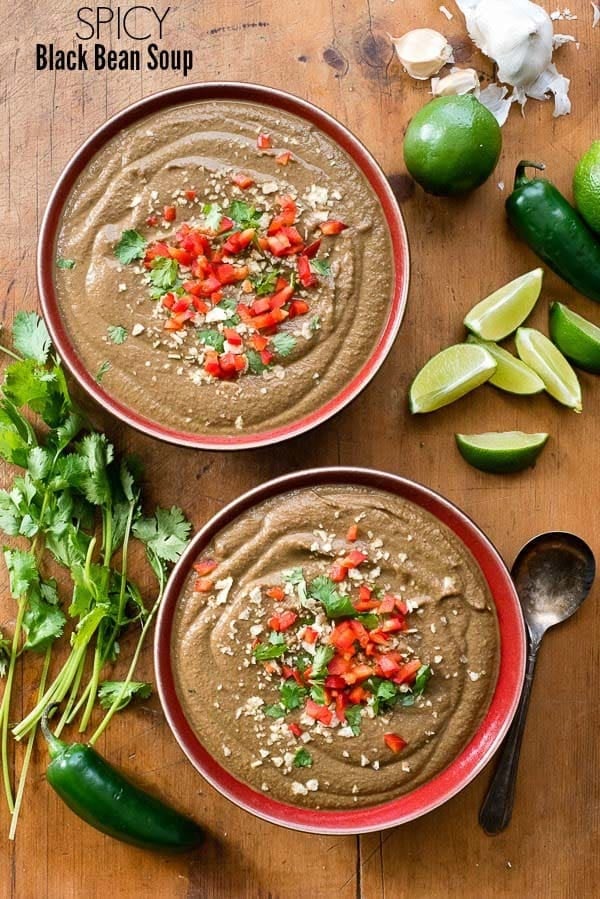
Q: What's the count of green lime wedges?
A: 6